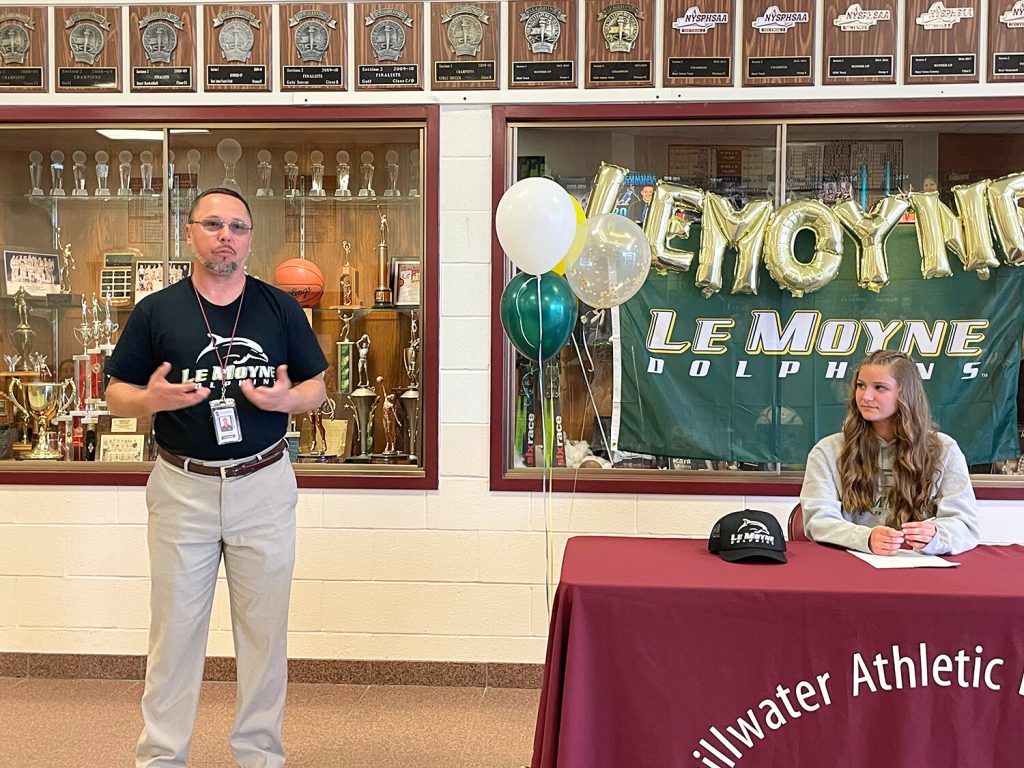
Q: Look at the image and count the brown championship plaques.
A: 14